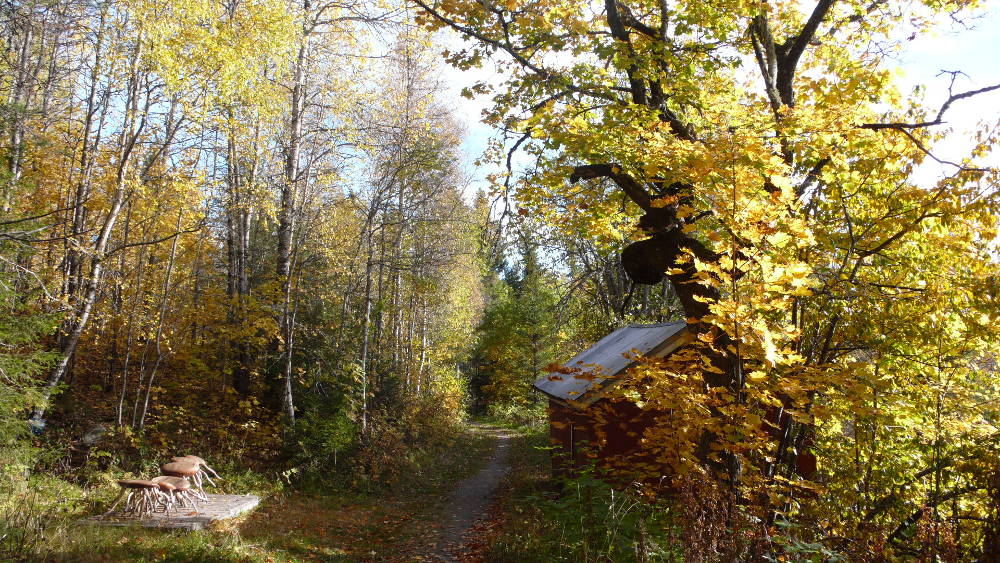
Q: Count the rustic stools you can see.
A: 4